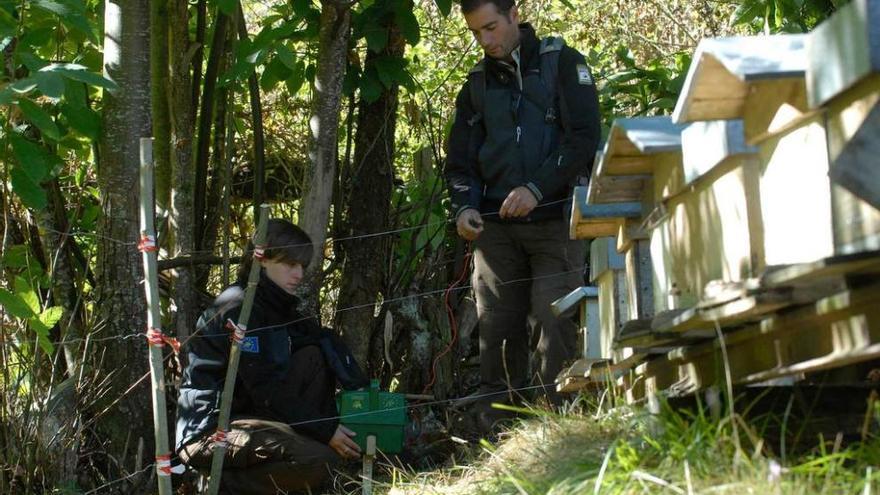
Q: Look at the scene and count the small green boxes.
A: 1